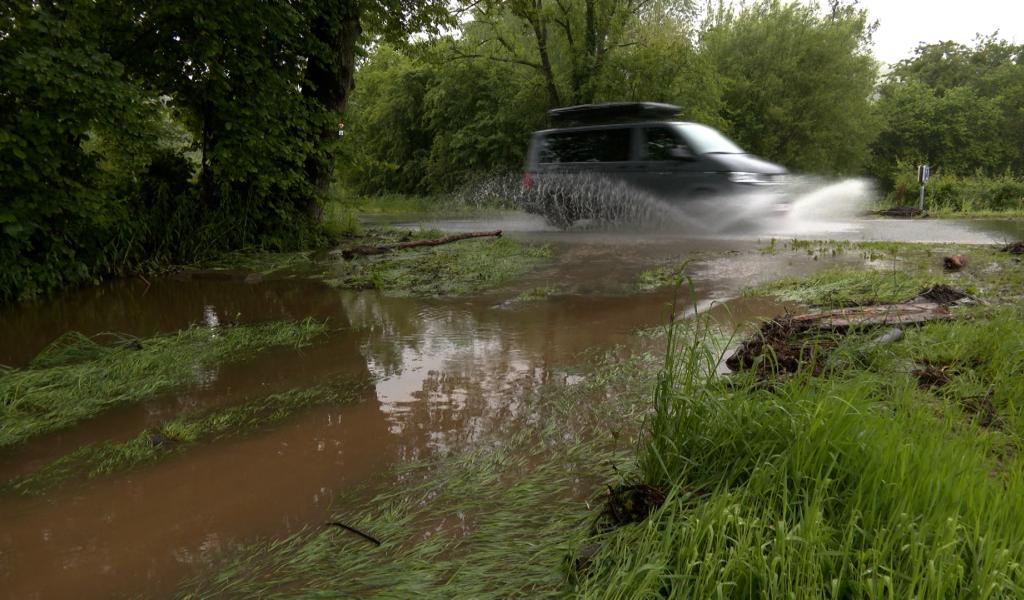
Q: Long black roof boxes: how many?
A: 1